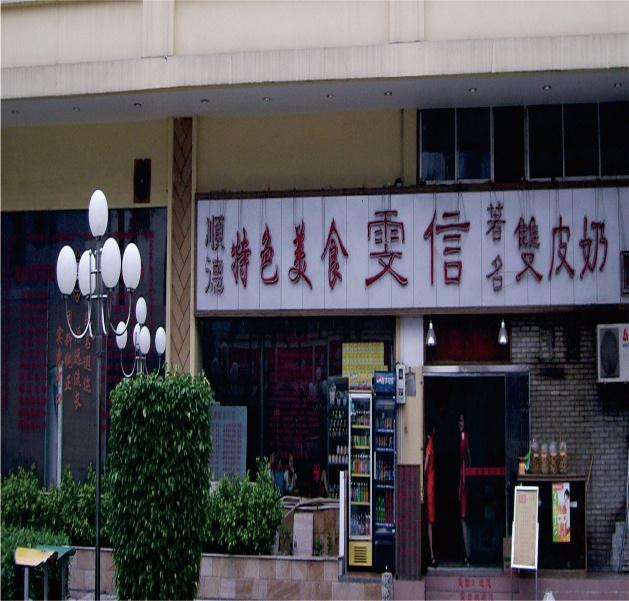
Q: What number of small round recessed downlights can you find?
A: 10